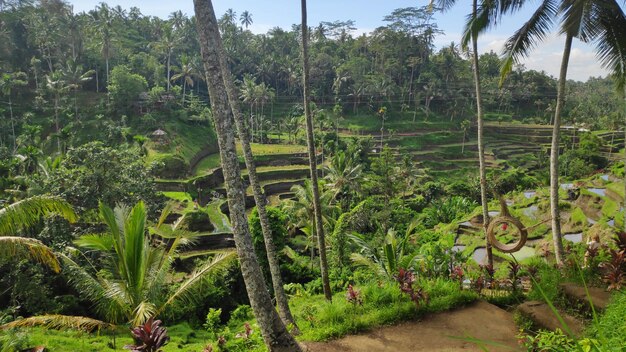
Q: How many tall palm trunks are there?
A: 5